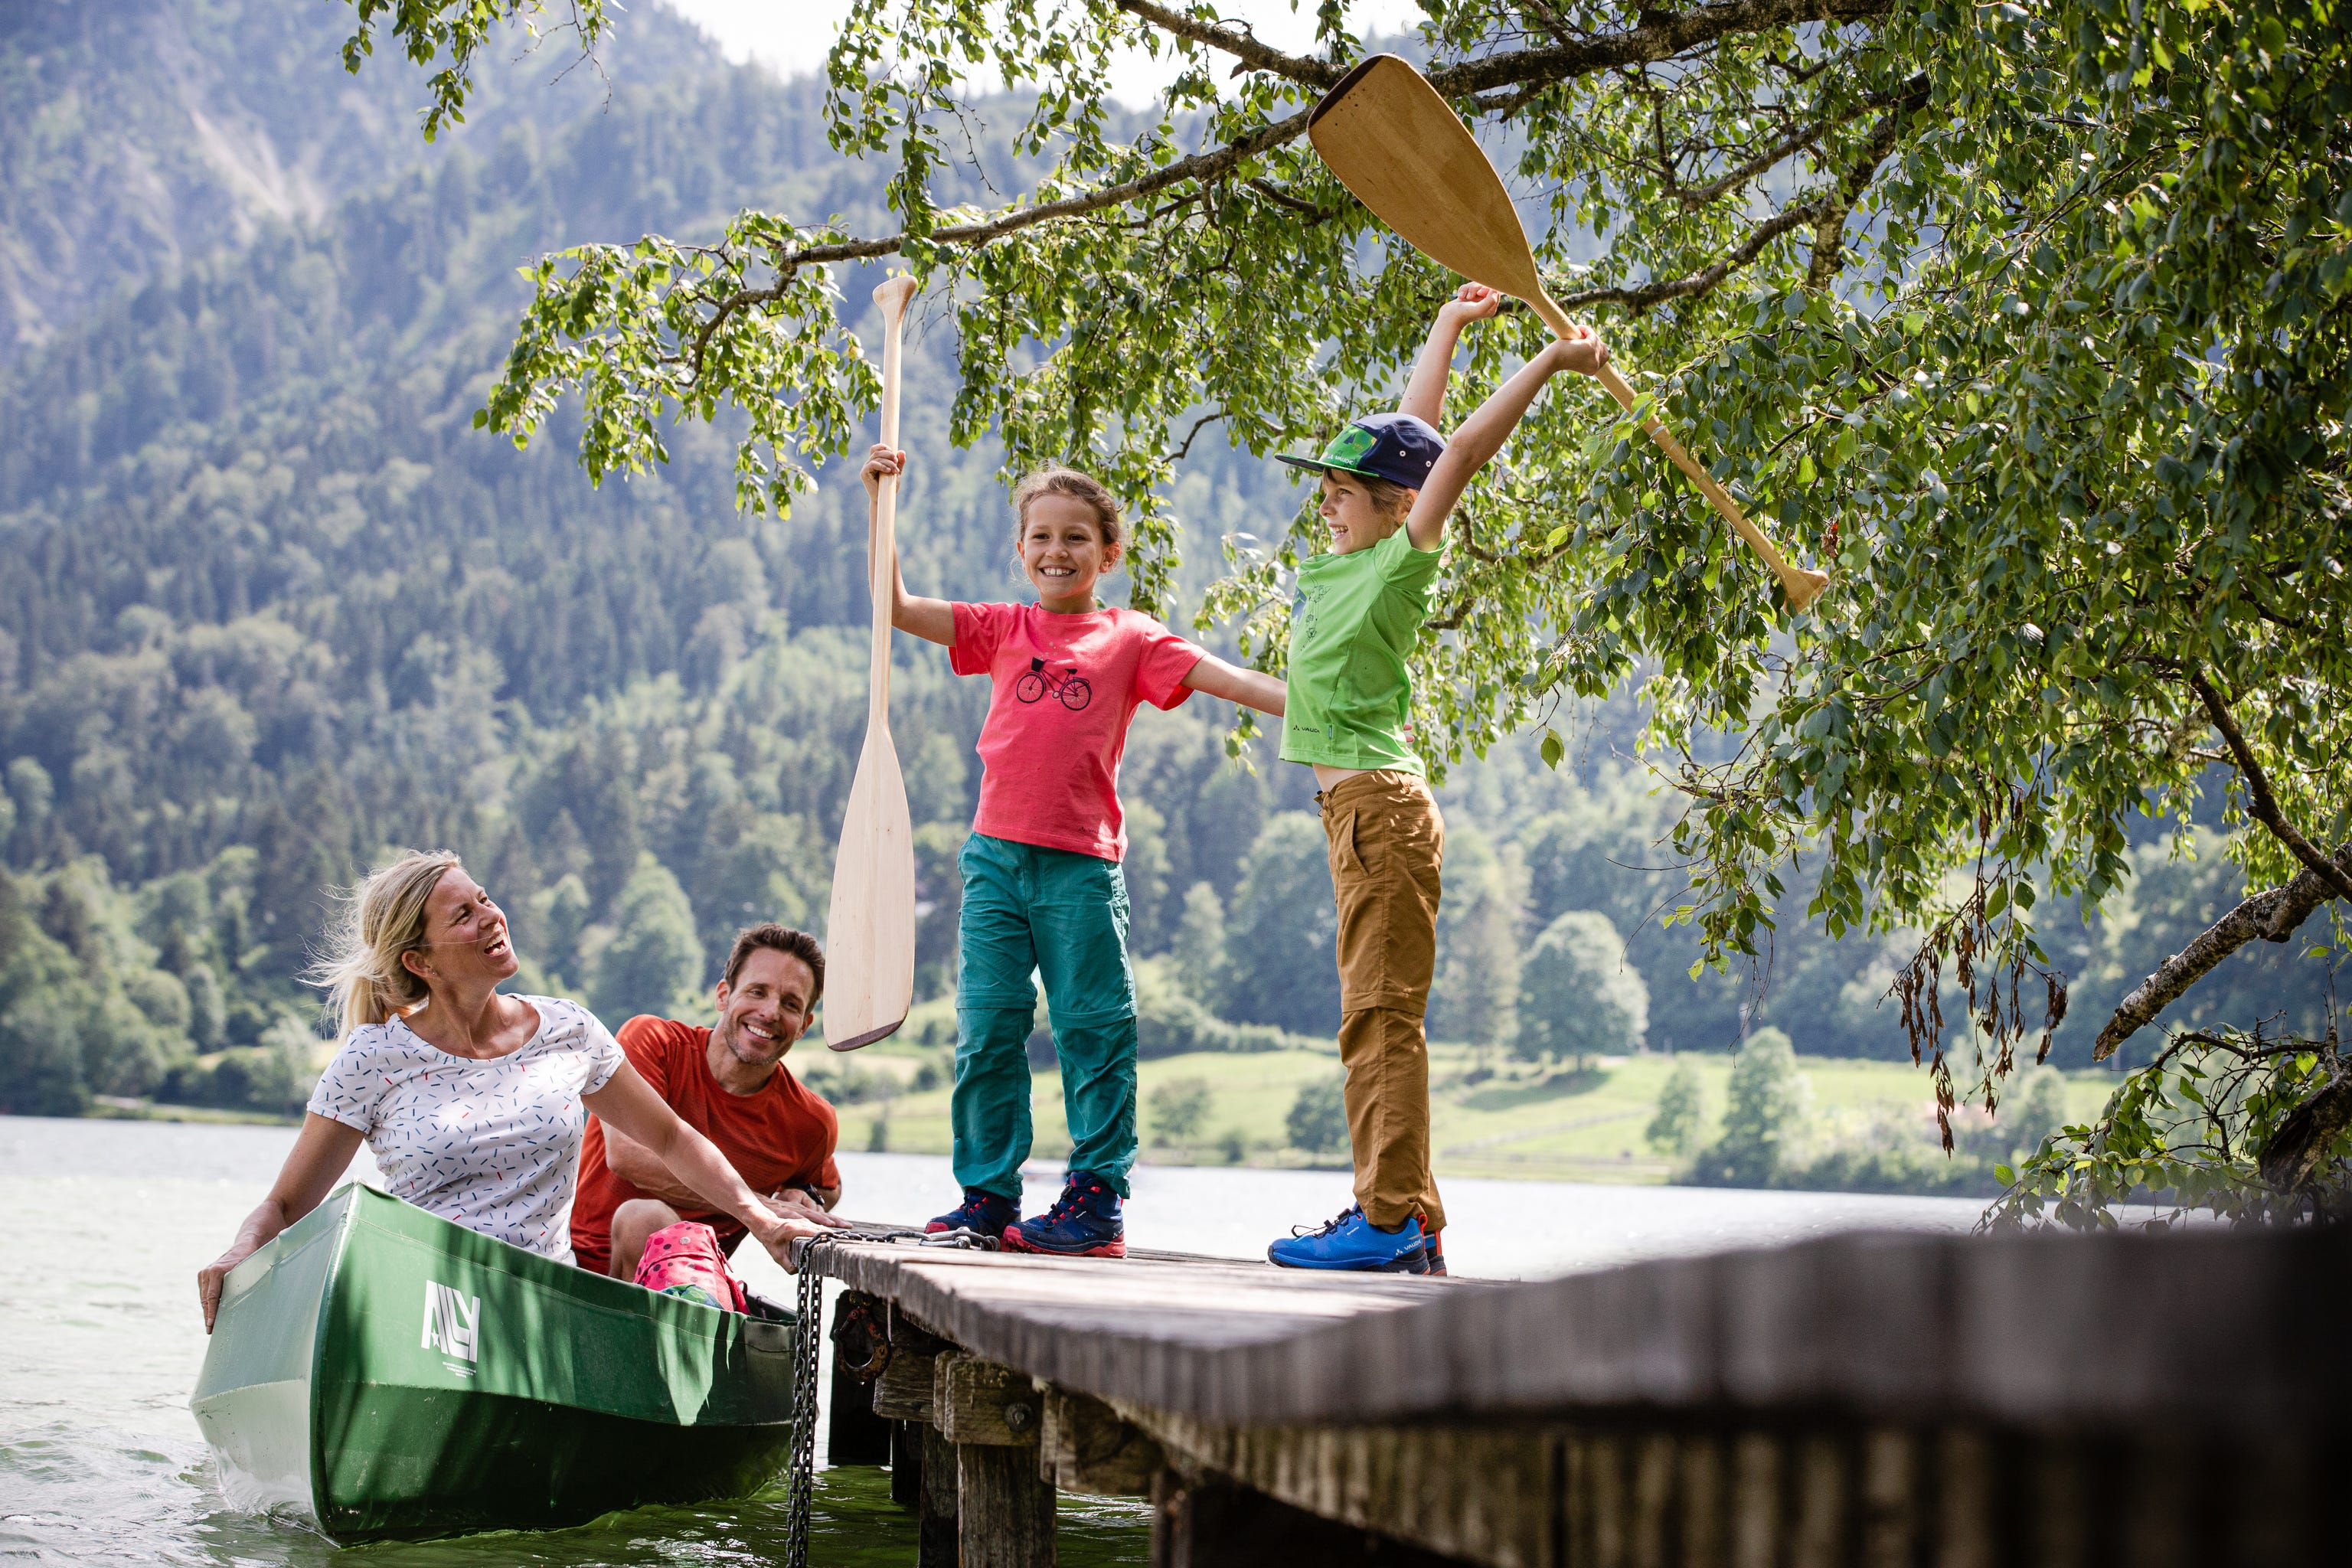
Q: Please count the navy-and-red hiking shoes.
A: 2